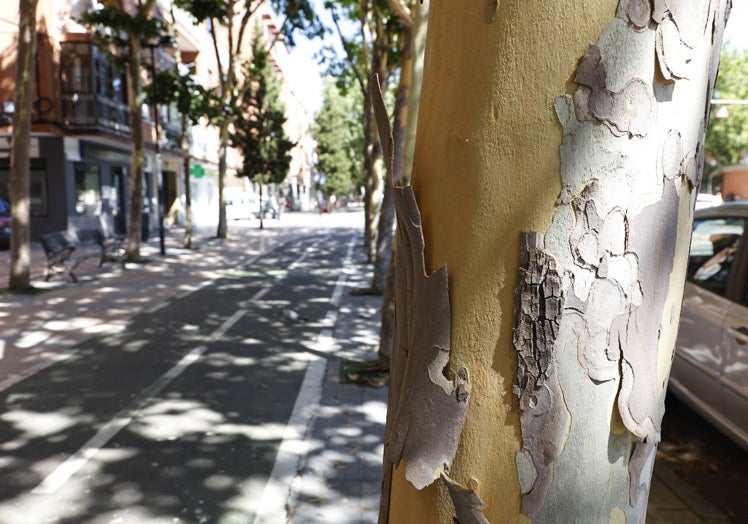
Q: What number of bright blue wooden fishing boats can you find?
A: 0